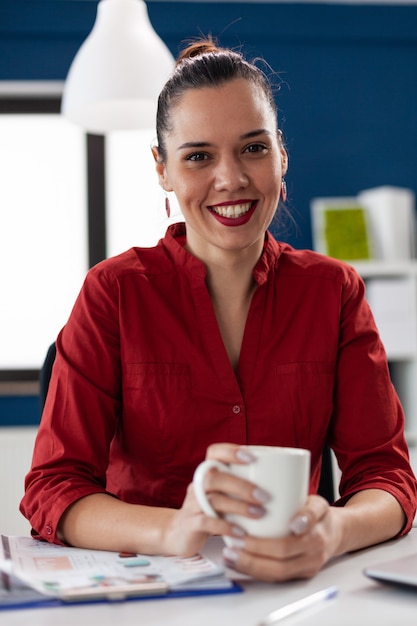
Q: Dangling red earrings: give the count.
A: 2